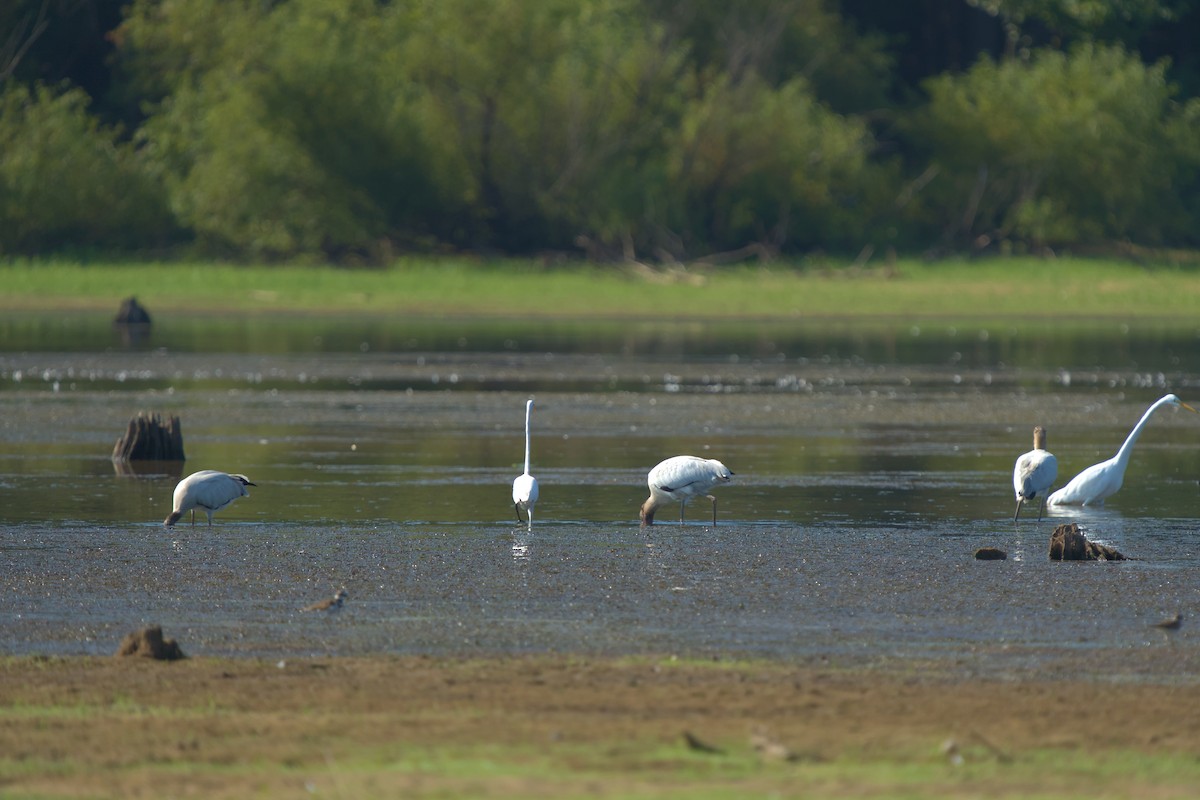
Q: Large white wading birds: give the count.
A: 5